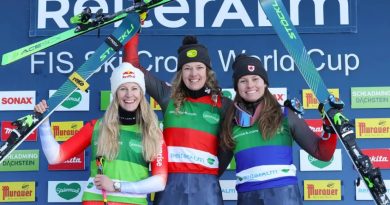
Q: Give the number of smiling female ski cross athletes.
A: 3